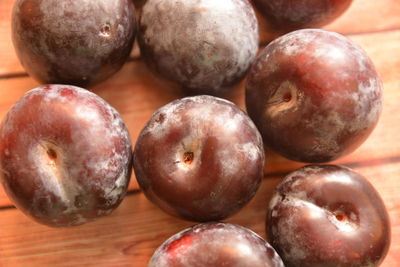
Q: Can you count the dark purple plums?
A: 8